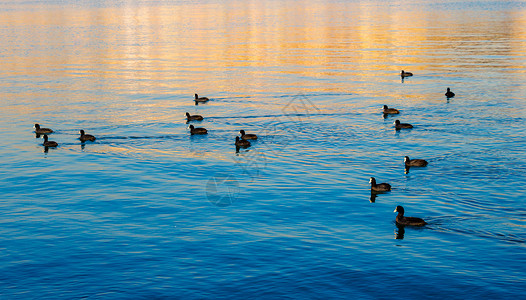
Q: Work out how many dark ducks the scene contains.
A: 15